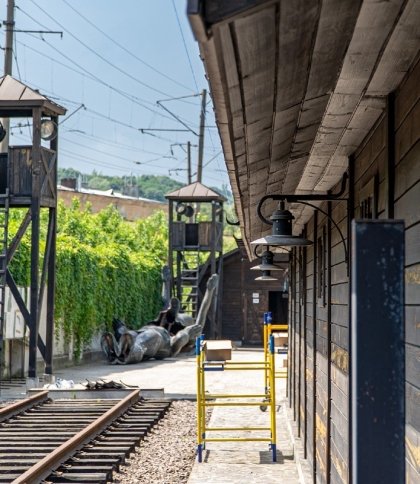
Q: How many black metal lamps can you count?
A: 3